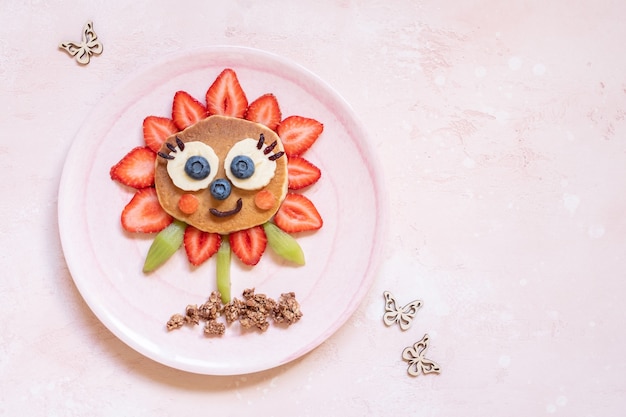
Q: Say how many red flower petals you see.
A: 11